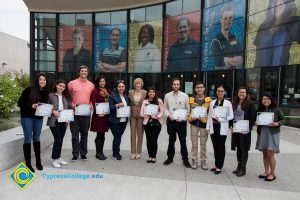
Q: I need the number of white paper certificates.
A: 11